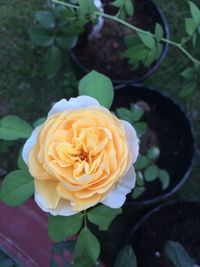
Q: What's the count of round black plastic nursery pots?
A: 3